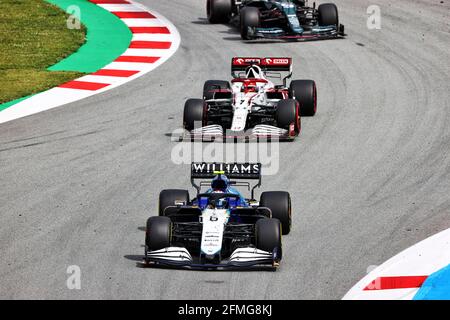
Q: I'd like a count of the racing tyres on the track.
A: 11